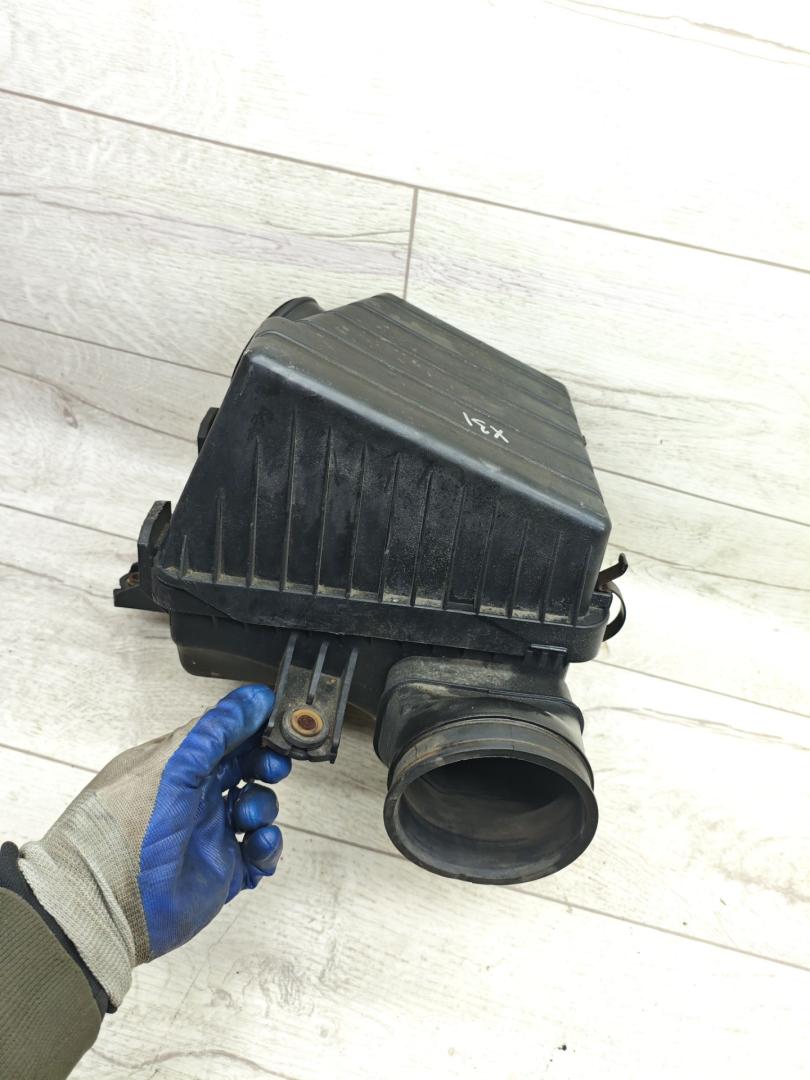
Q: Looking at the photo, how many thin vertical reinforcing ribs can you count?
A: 13